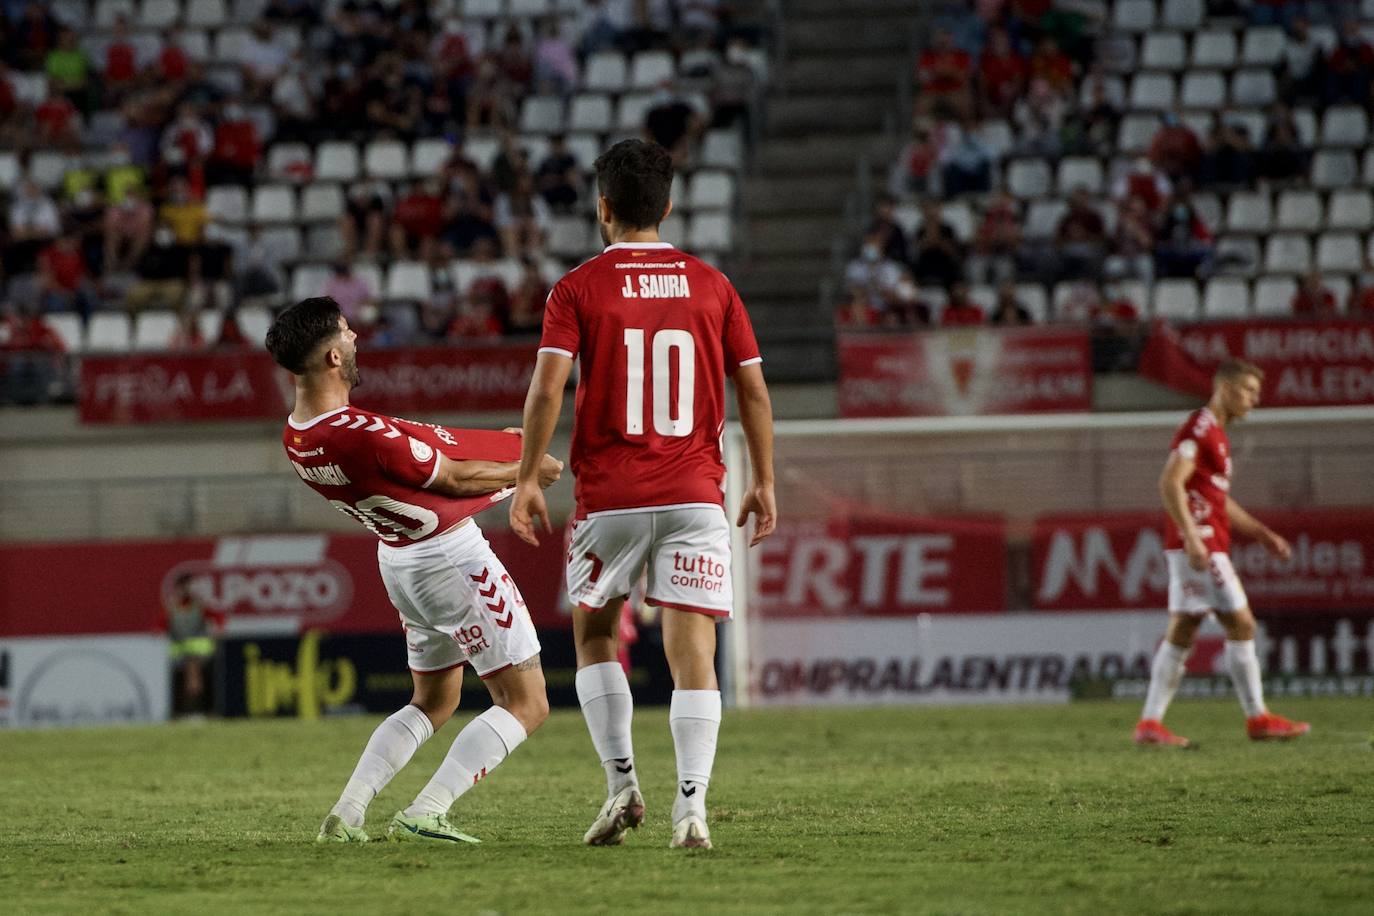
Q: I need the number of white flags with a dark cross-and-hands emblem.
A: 0